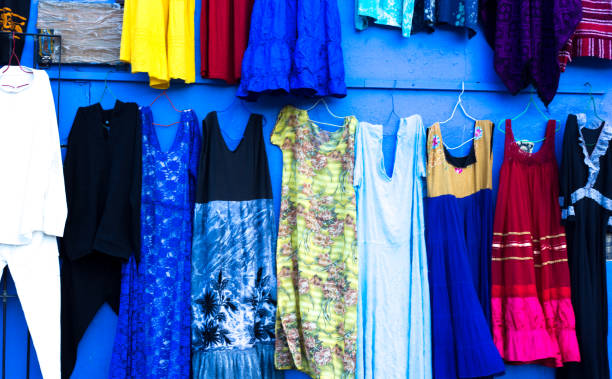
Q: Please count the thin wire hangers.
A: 9